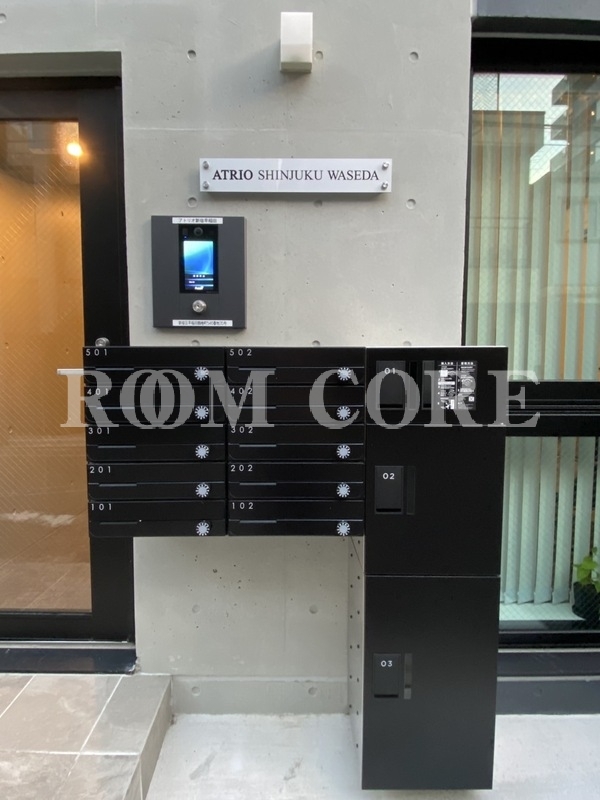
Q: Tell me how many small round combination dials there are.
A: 10